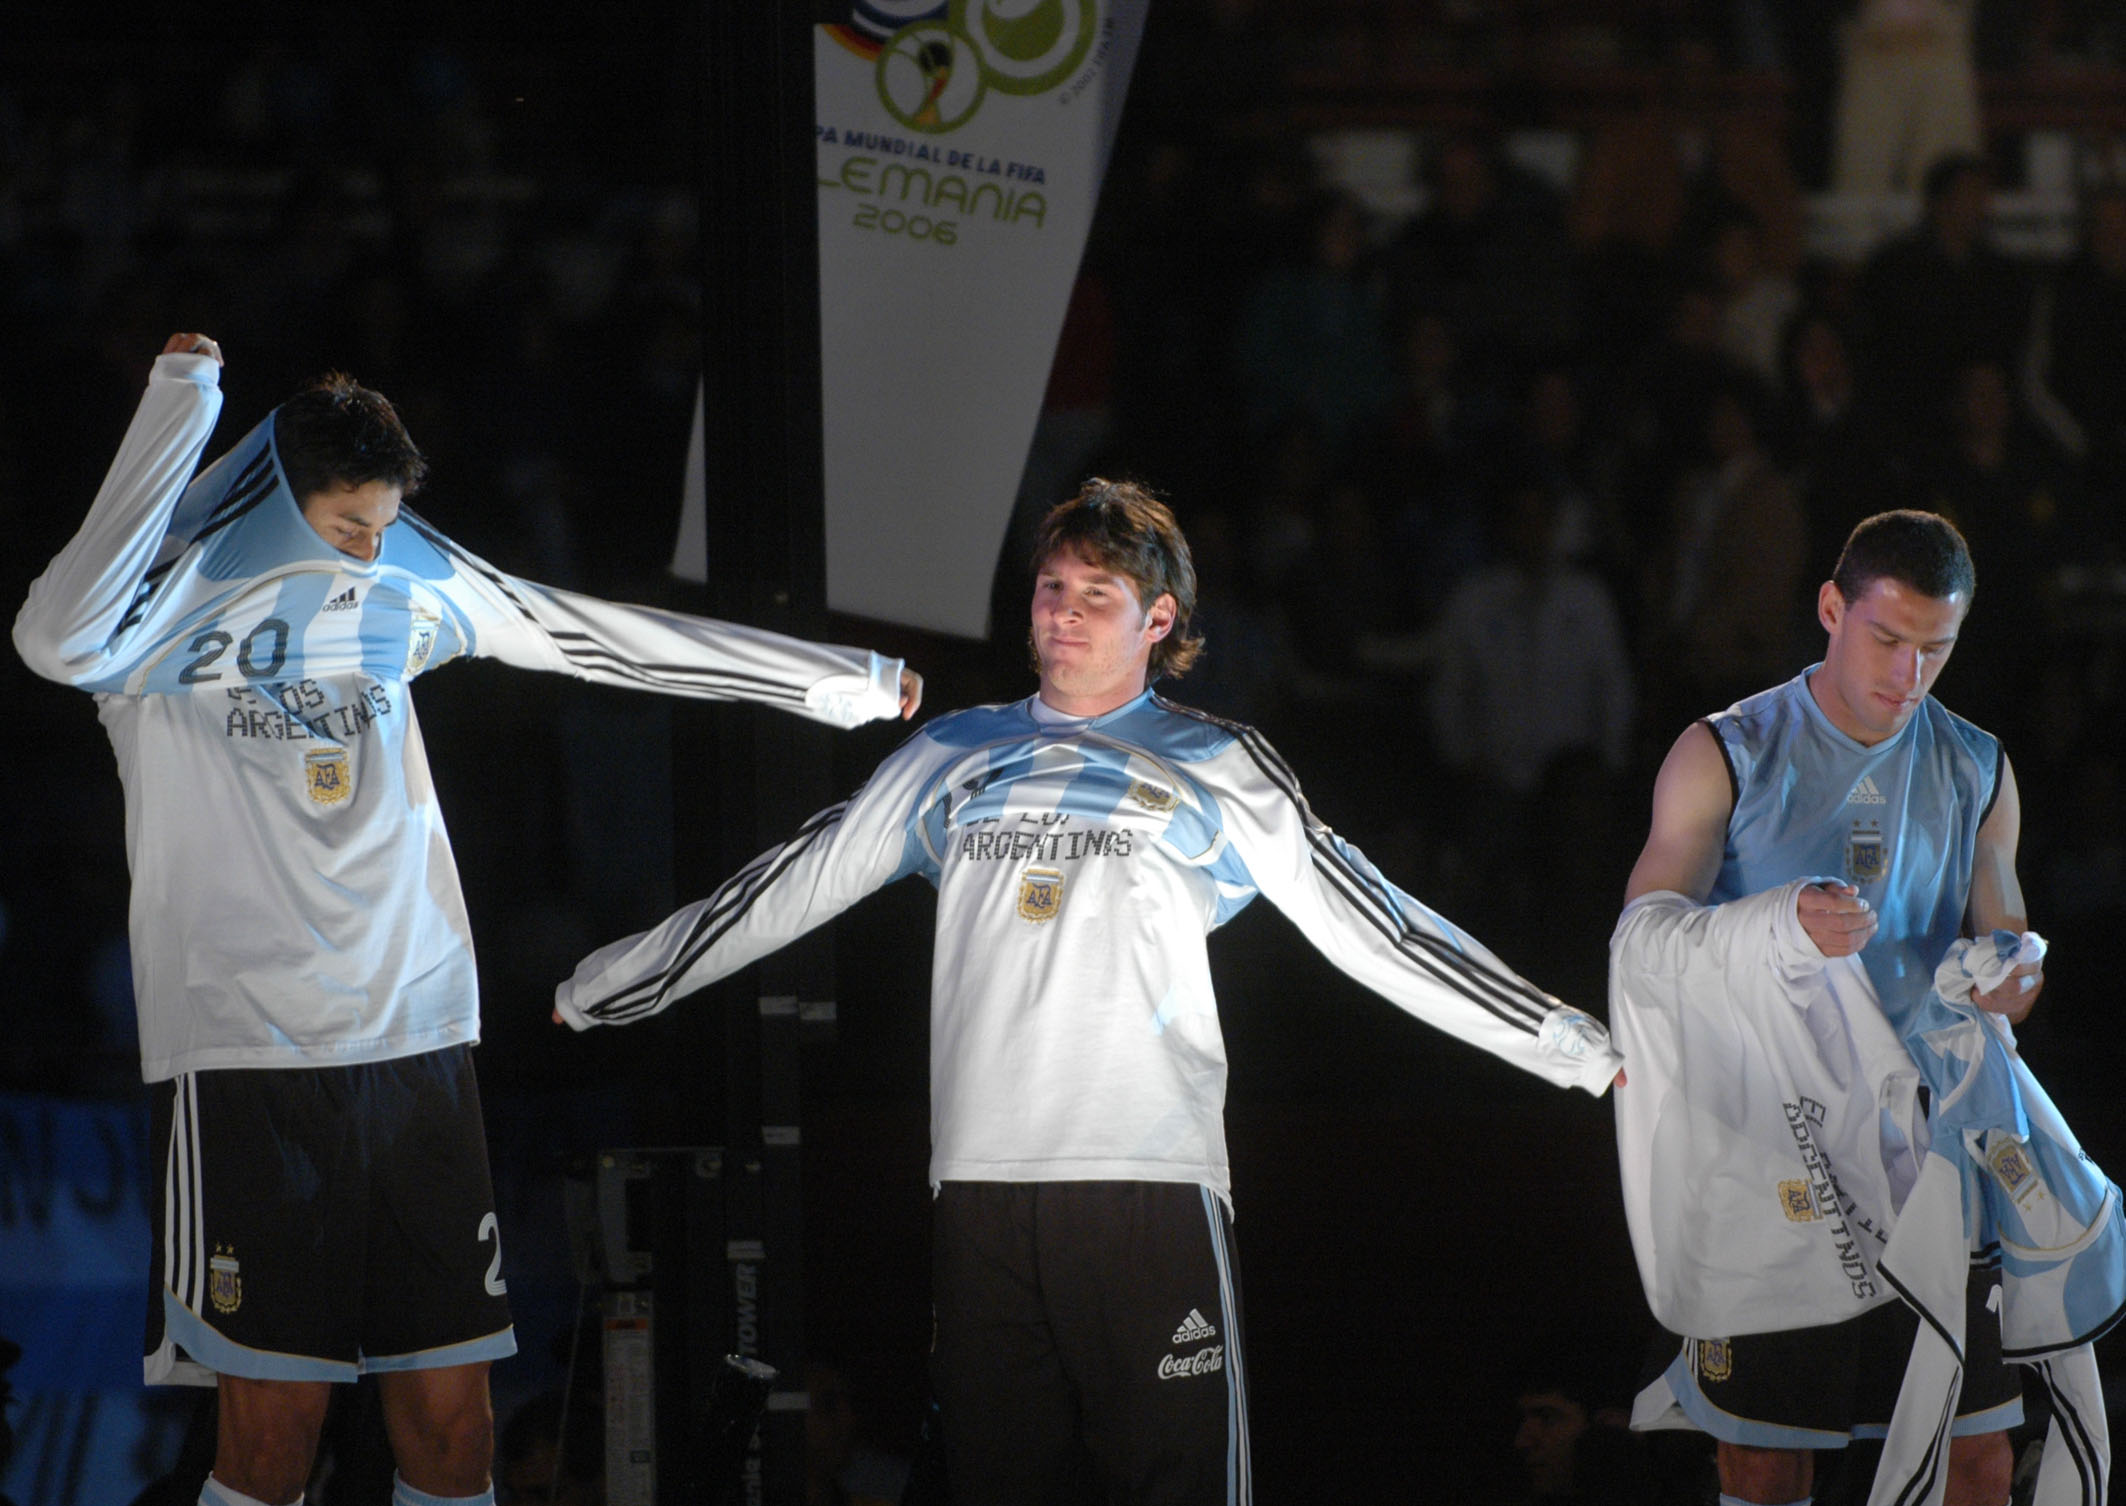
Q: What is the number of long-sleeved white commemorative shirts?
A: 3